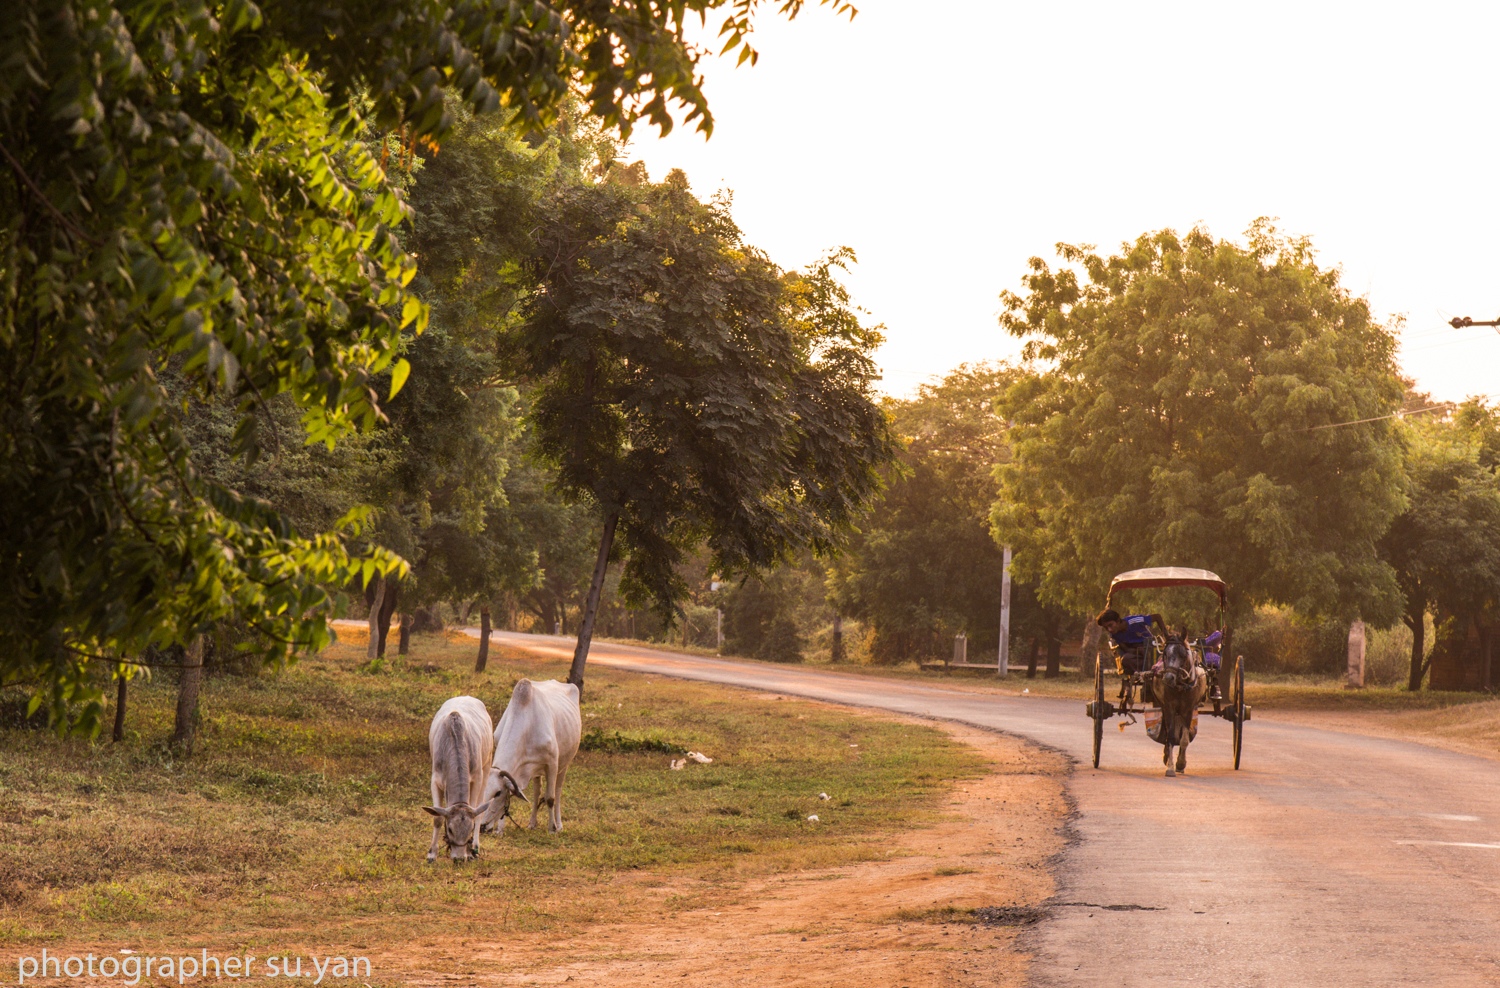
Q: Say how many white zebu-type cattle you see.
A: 2